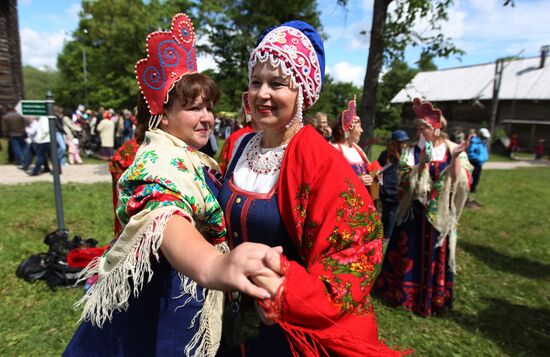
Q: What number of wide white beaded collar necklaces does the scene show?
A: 1